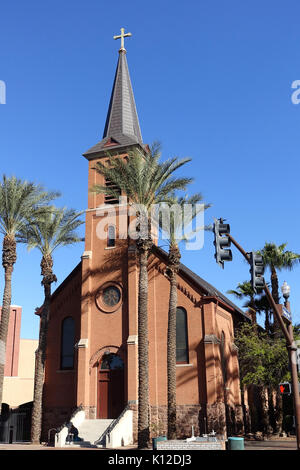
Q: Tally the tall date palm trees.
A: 4